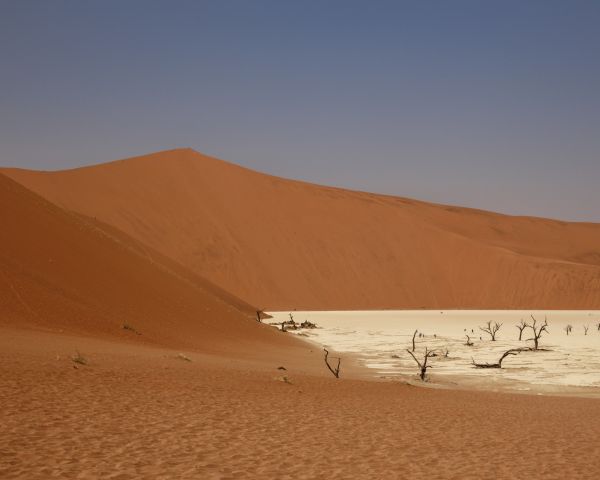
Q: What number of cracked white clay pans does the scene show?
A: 1